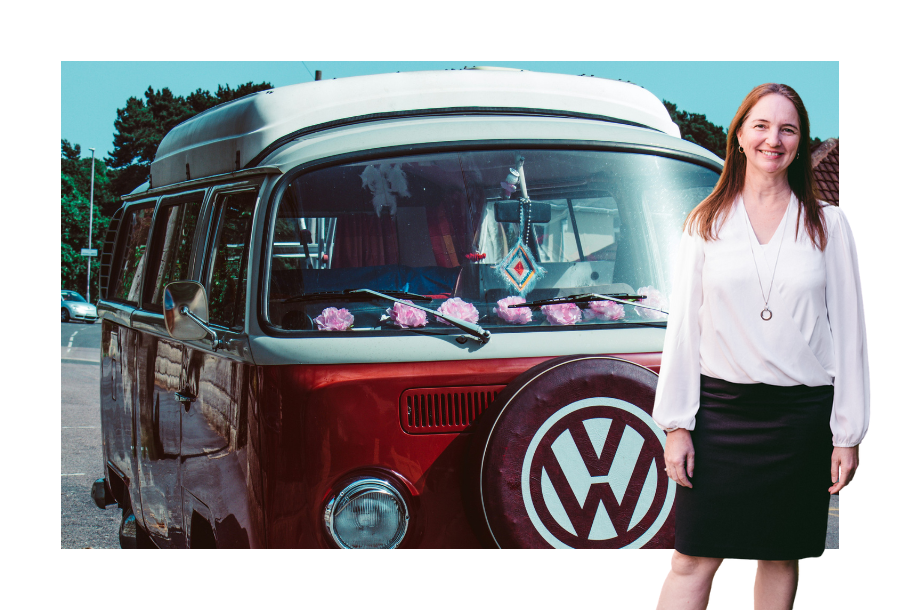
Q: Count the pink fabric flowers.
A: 7